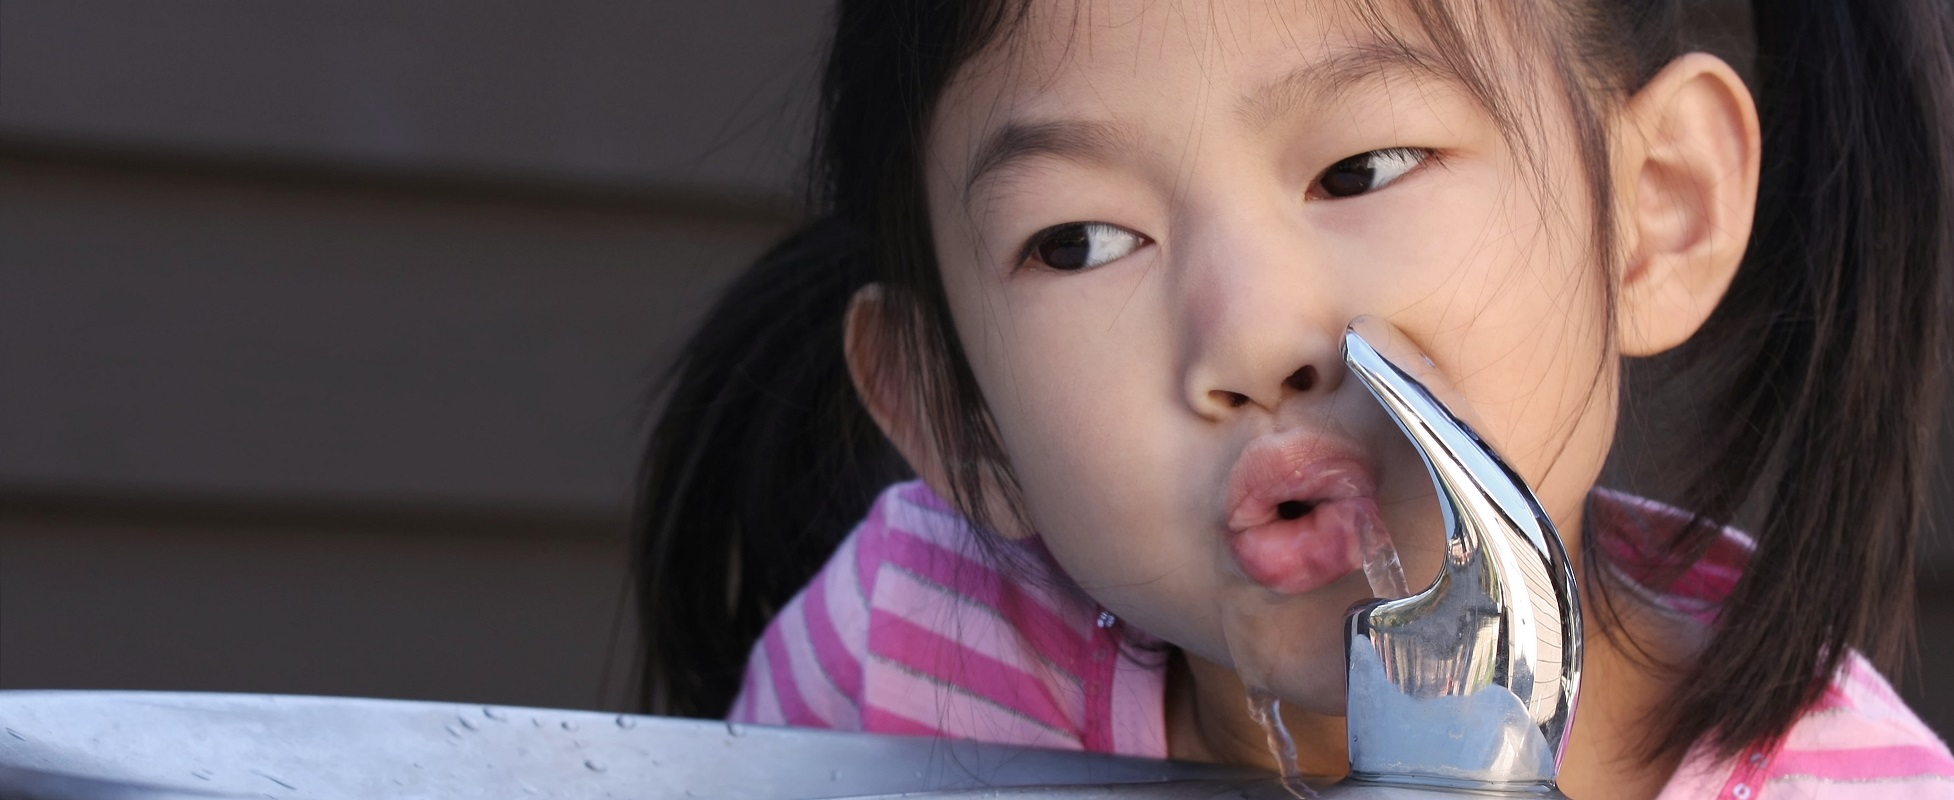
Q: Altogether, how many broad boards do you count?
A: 3